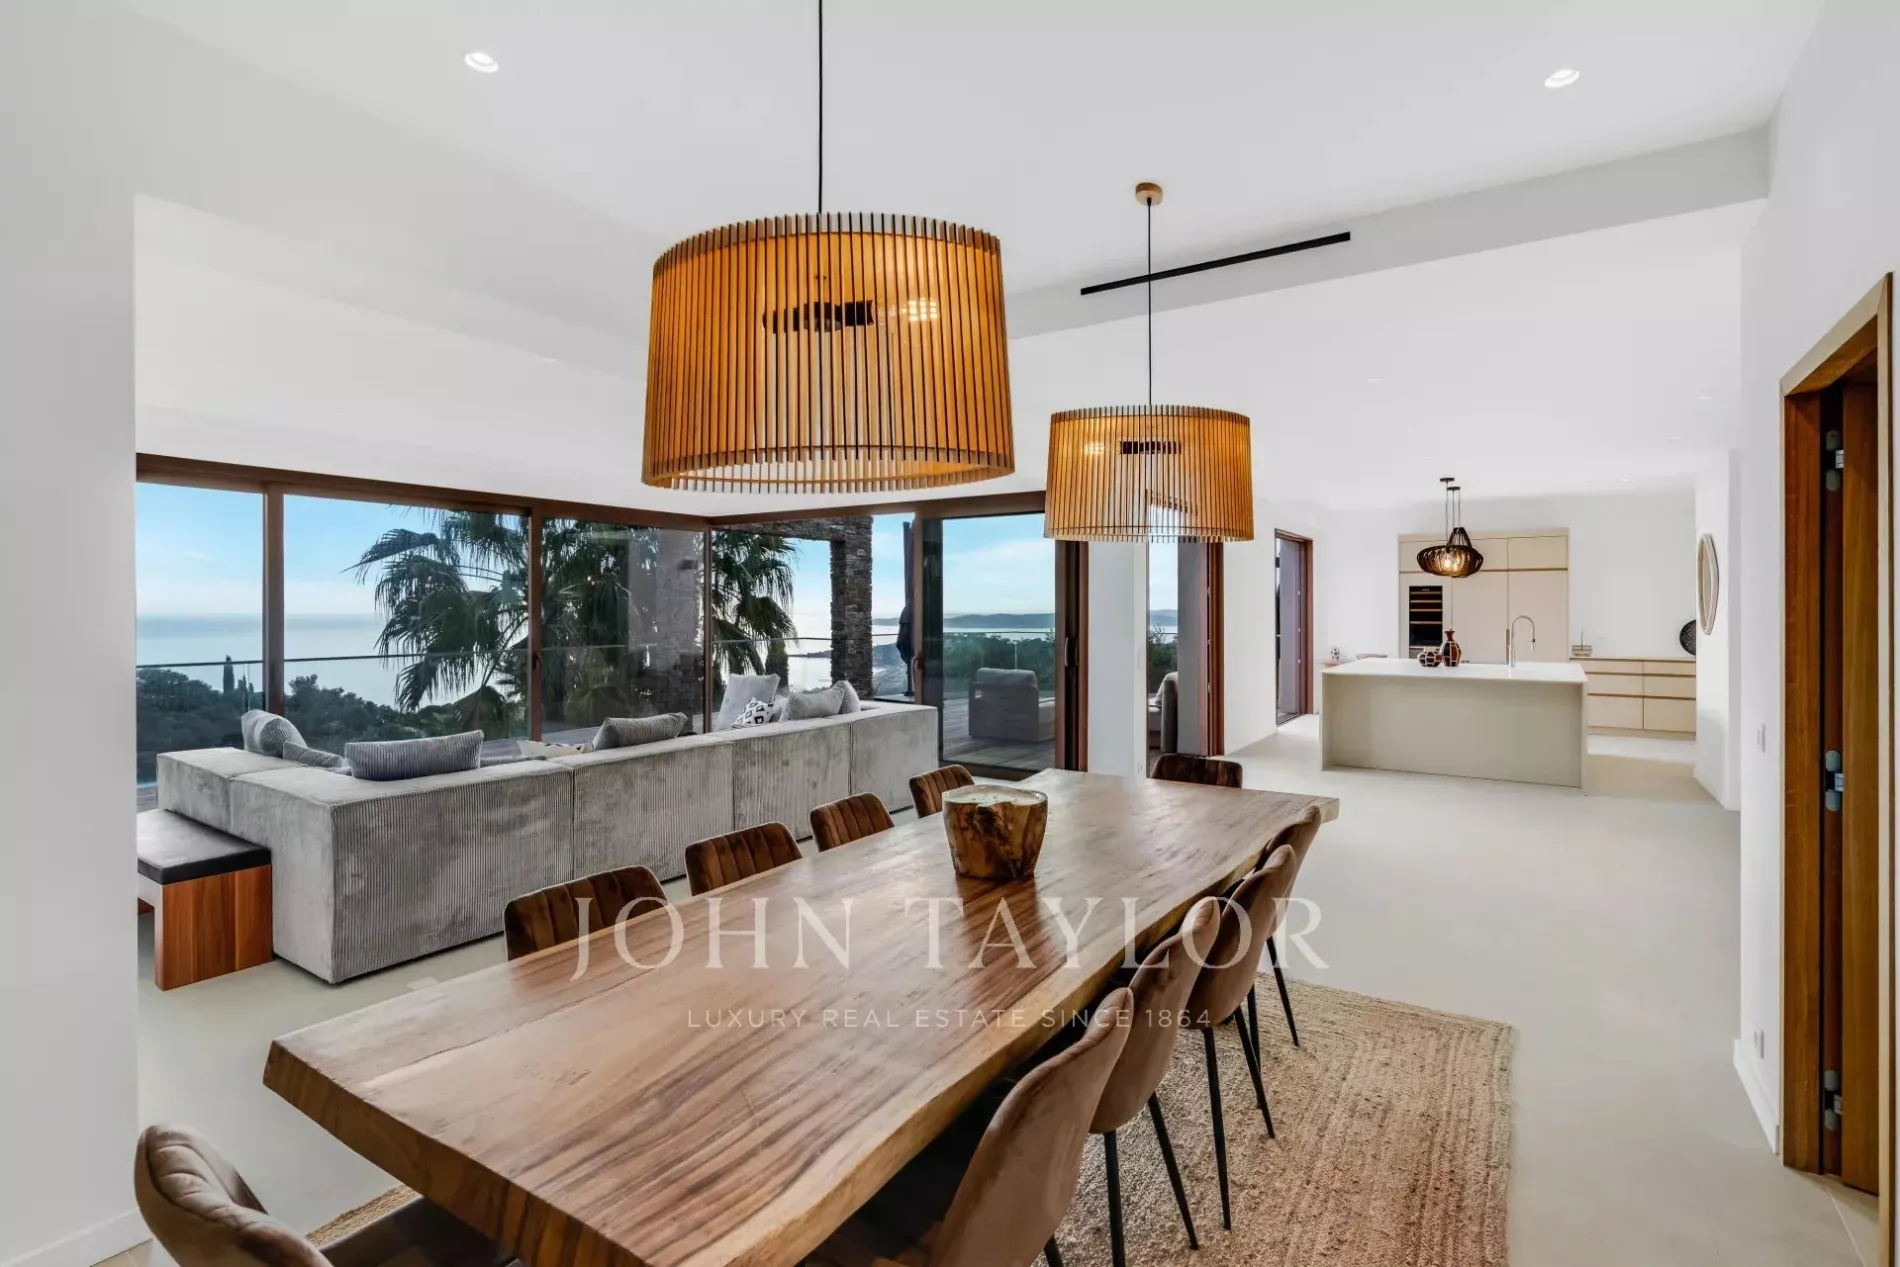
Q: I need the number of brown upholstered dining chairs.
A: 10